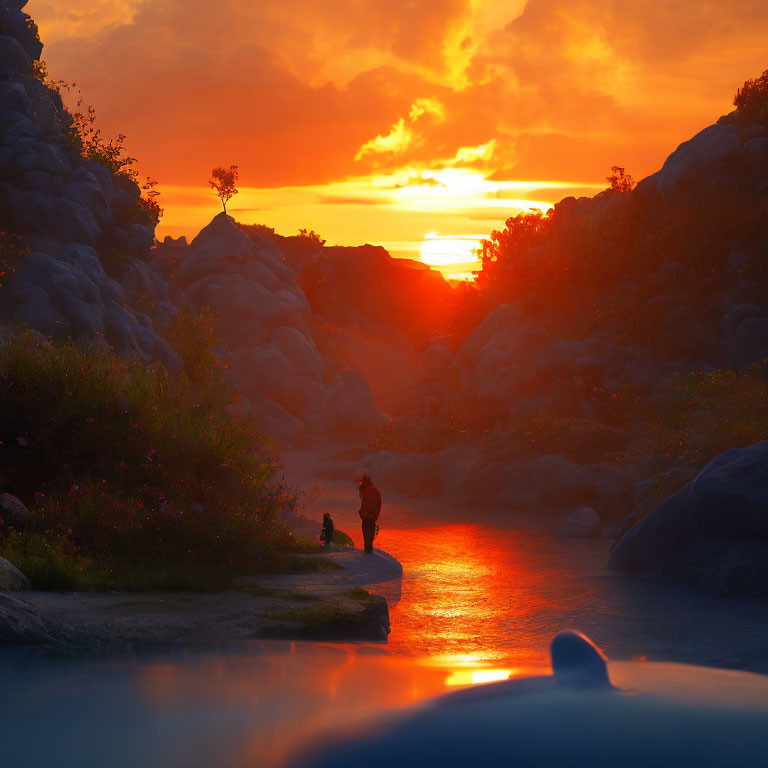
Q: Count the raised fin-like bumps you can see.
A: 1